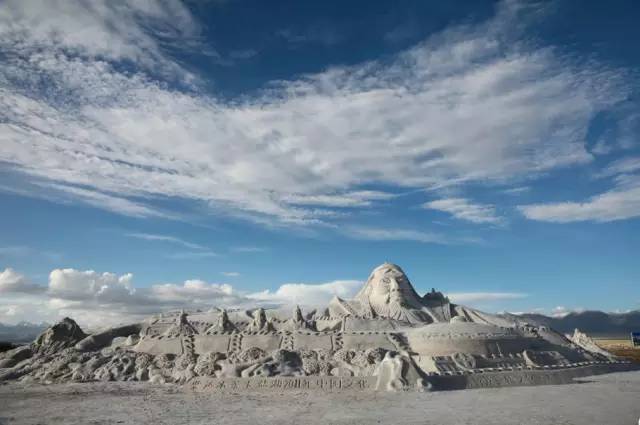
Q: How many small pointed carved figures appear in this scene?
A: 4